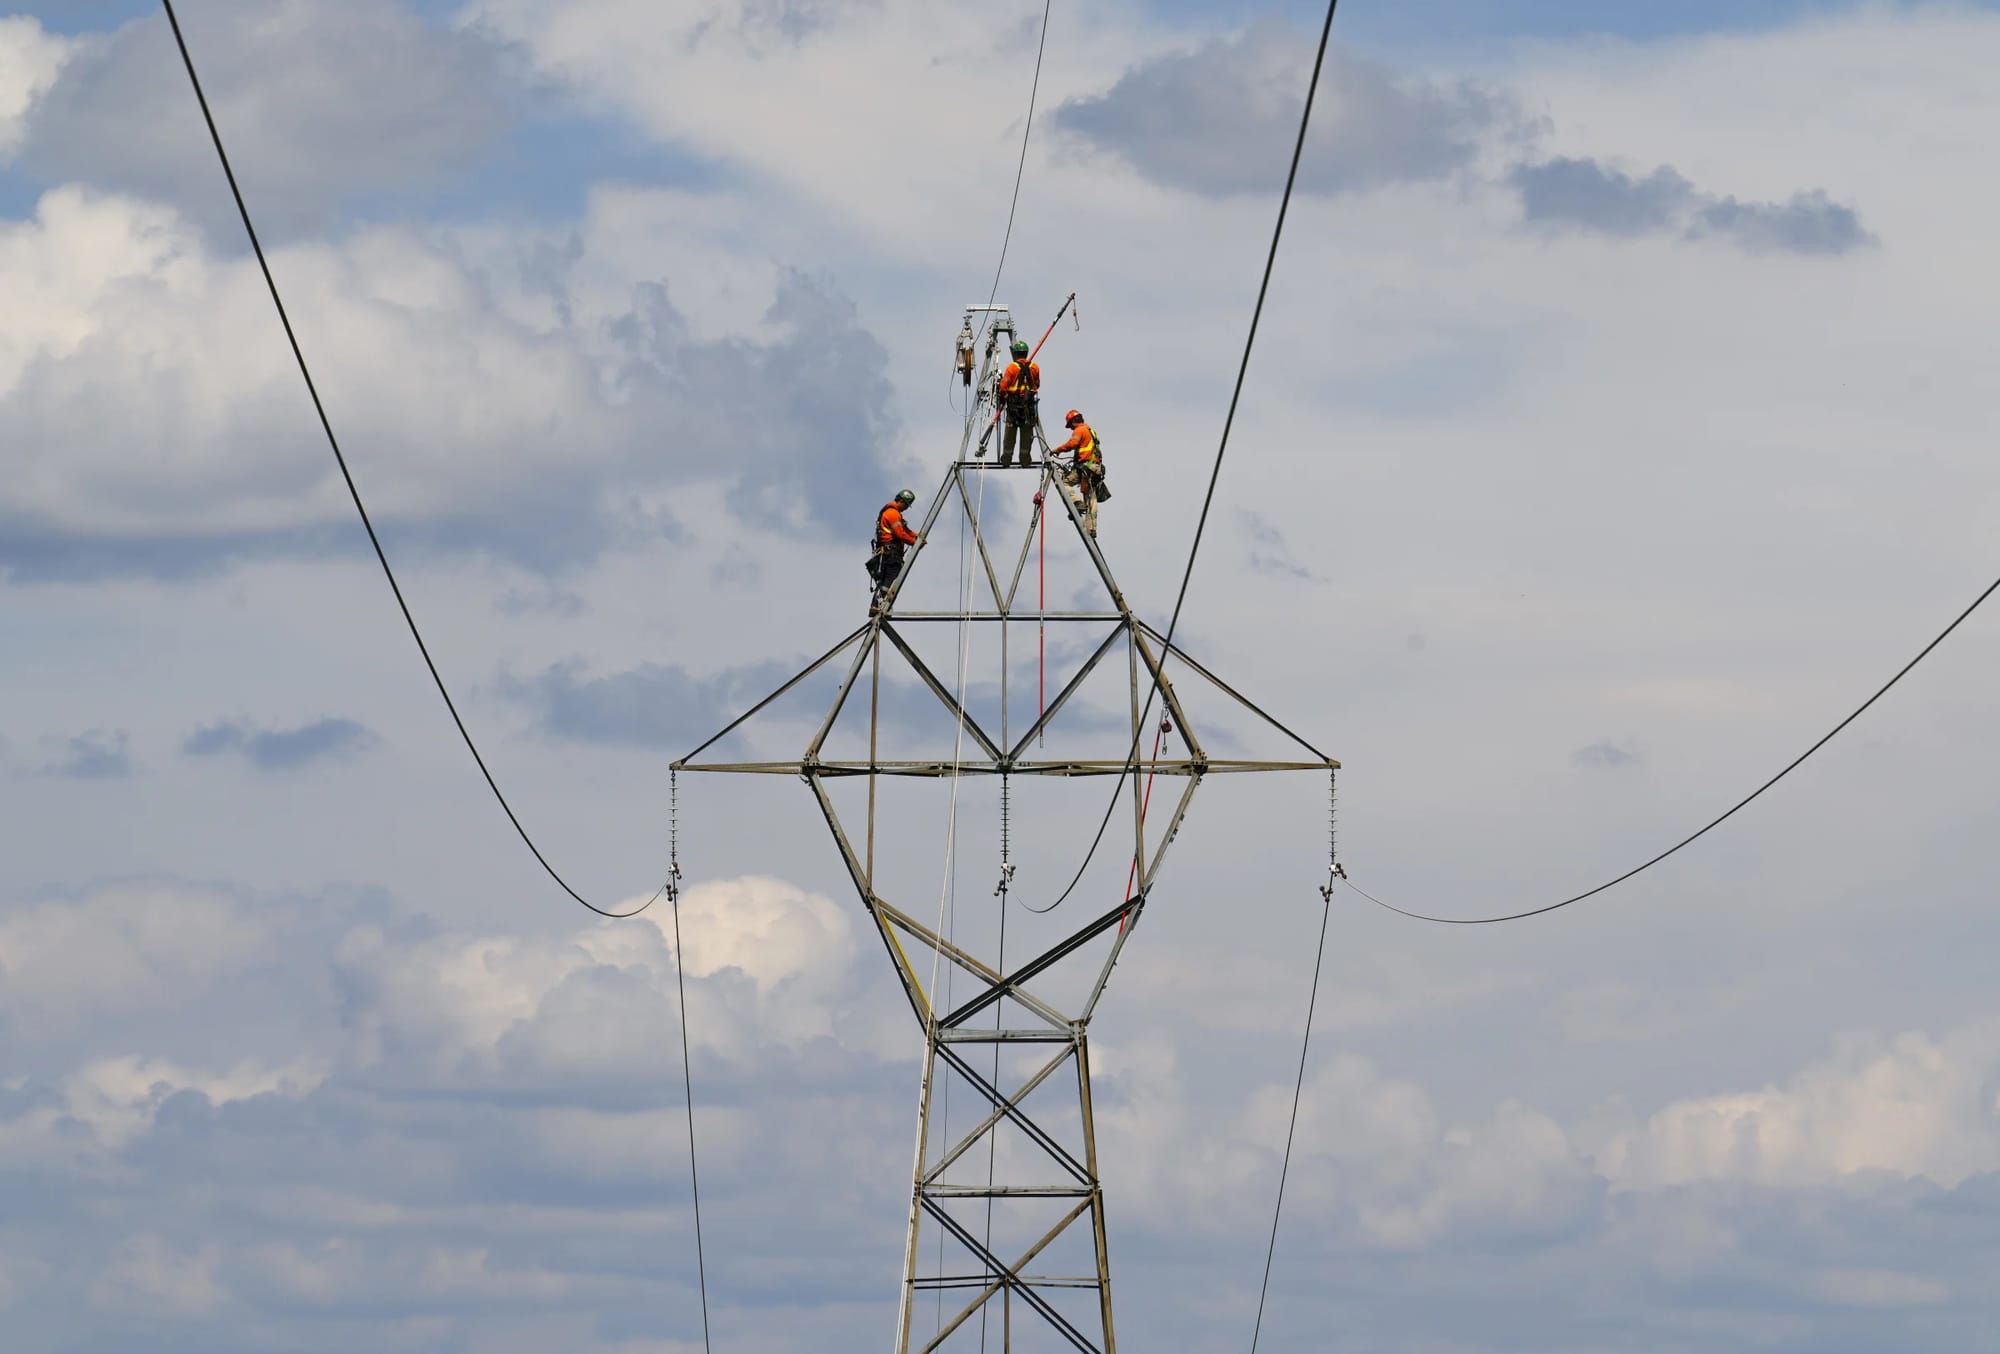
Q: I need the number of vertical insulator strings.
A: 3